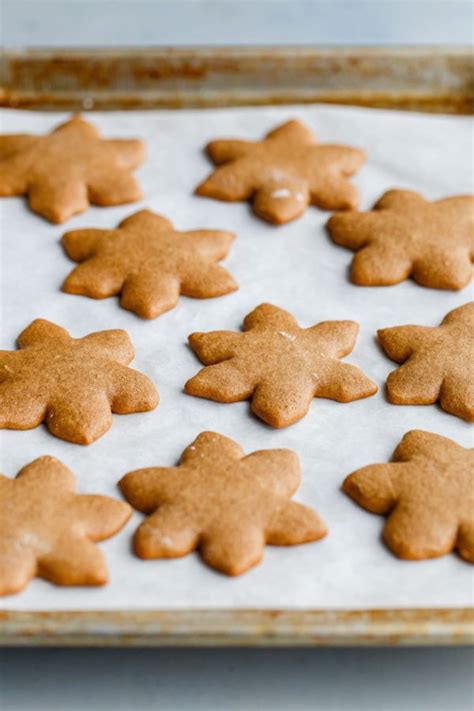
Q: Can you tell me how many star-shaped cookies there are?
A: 10